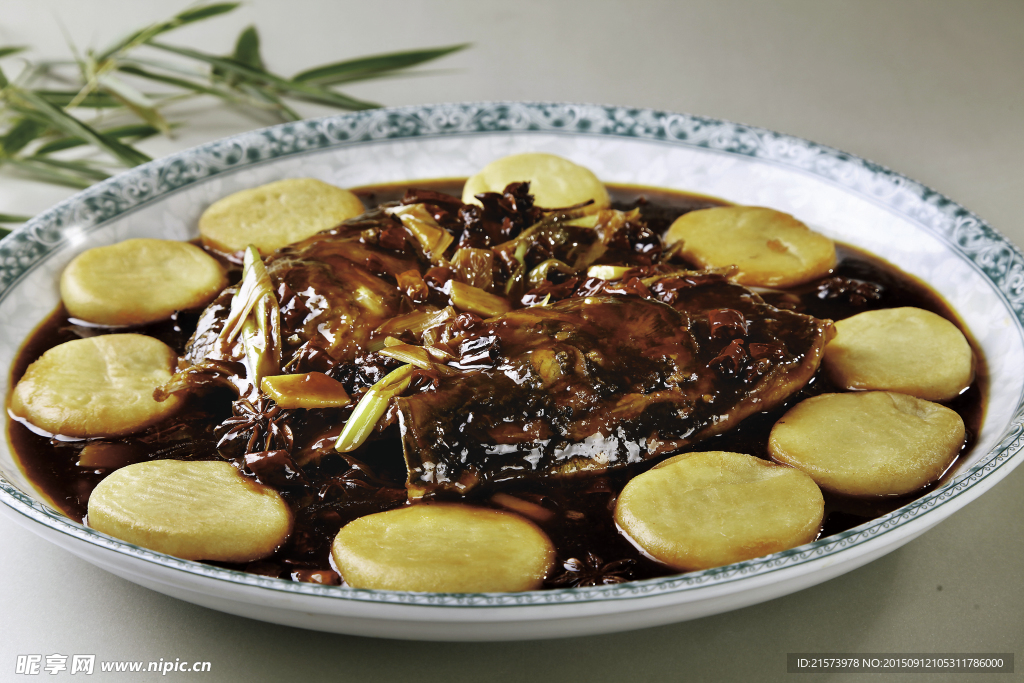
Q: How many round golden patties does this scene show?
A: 10